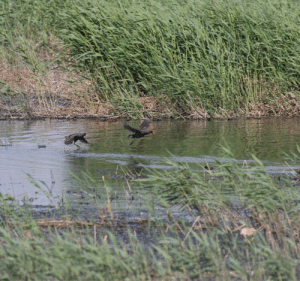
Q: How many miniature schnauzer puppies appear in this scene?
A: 0